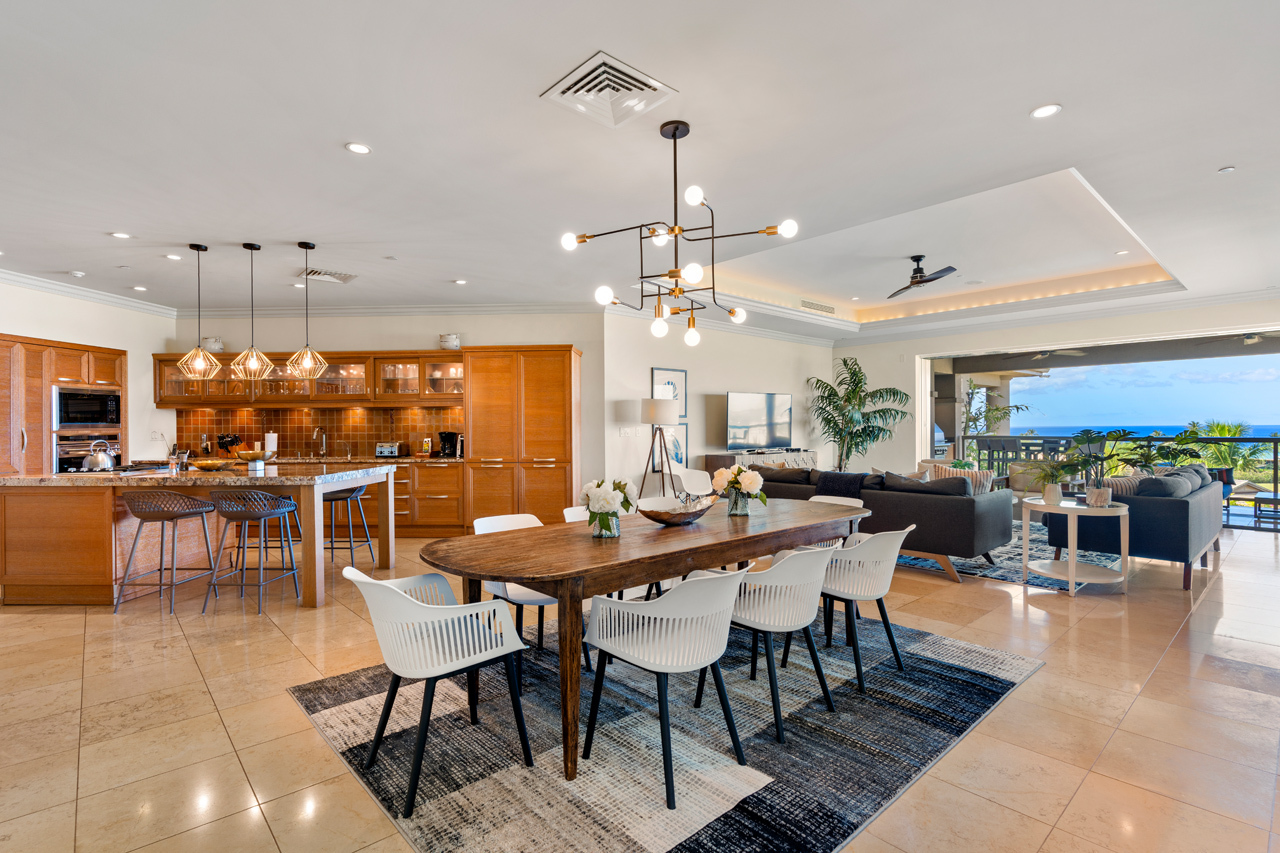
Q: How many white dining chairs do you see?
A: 8